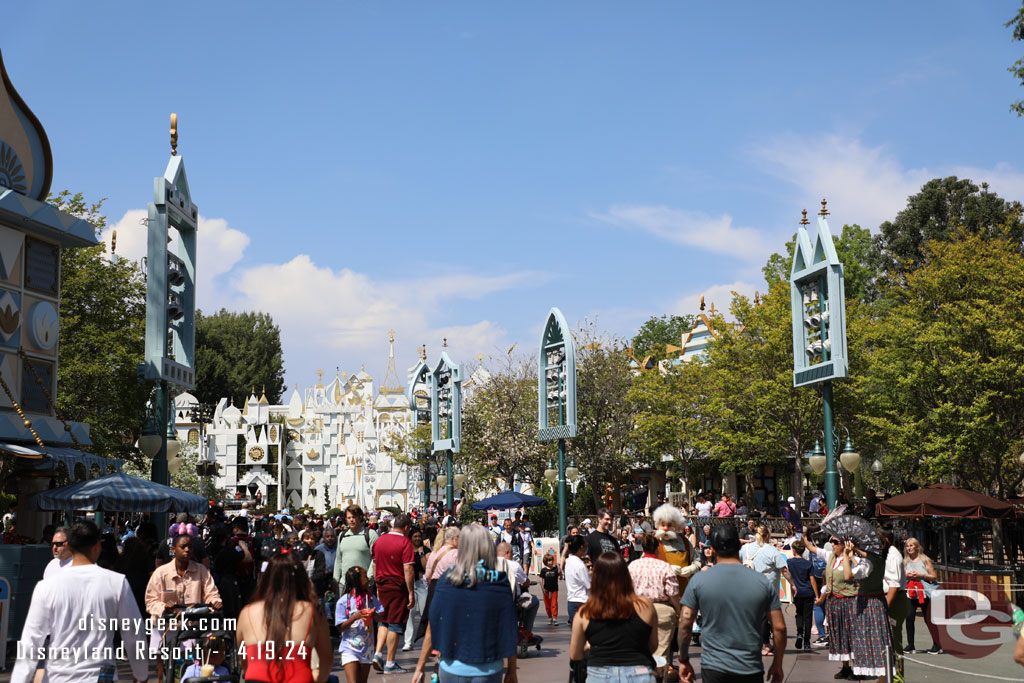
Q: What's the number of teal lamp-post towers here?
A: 5